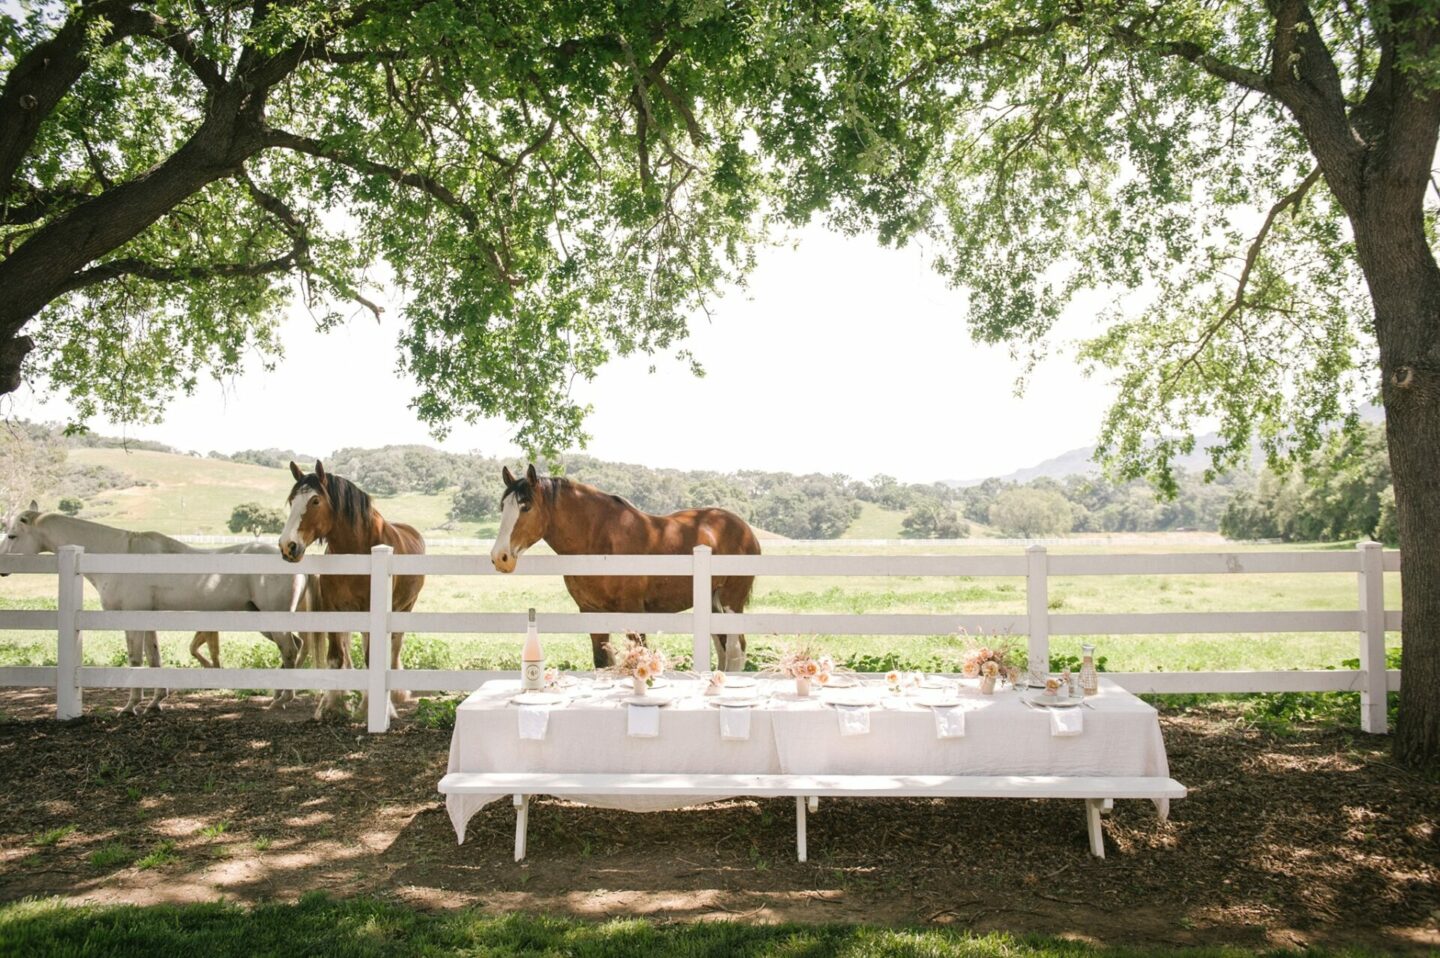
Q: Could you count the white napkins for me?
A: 6